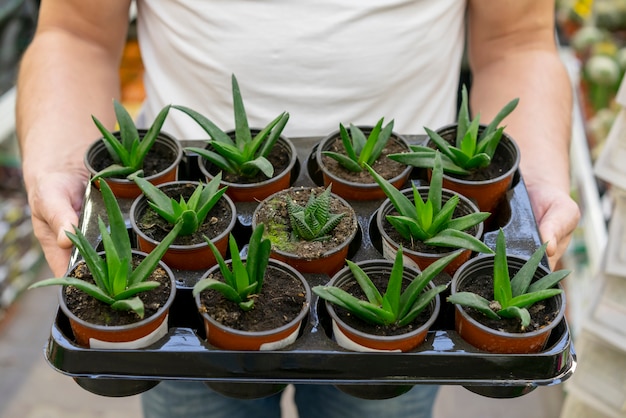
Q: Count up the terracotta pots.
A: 11